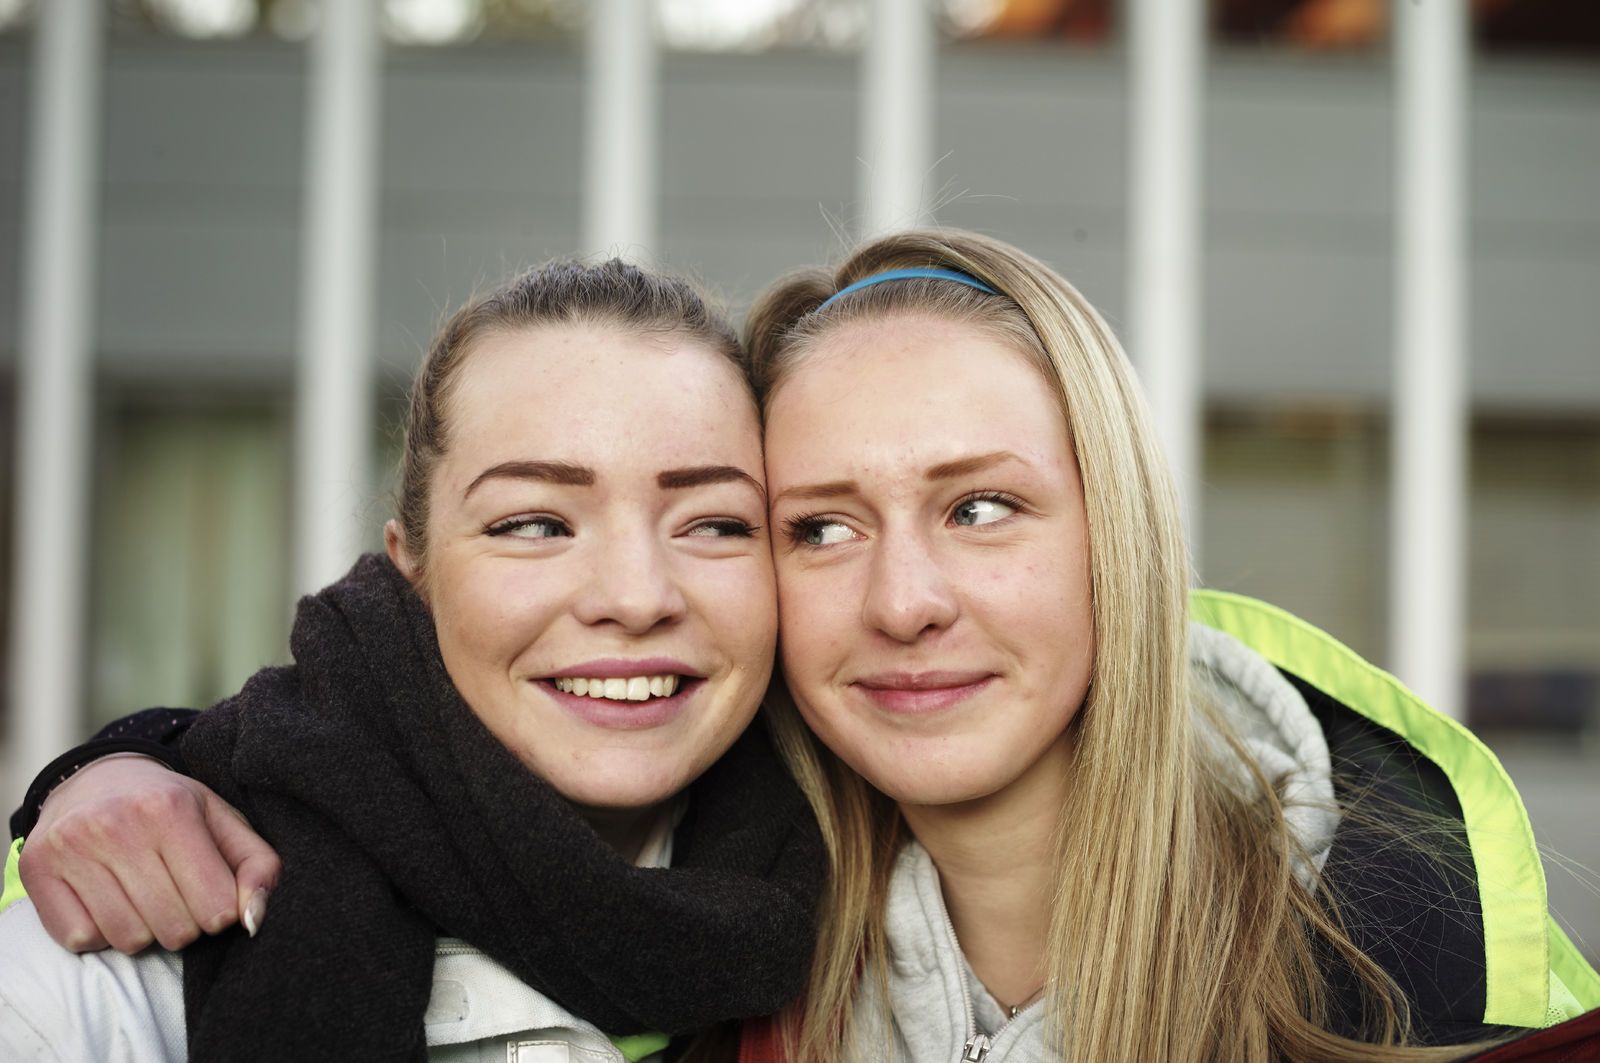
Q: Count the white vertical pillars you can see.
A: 6